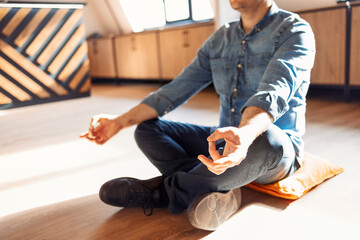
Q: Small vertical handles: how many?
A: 3